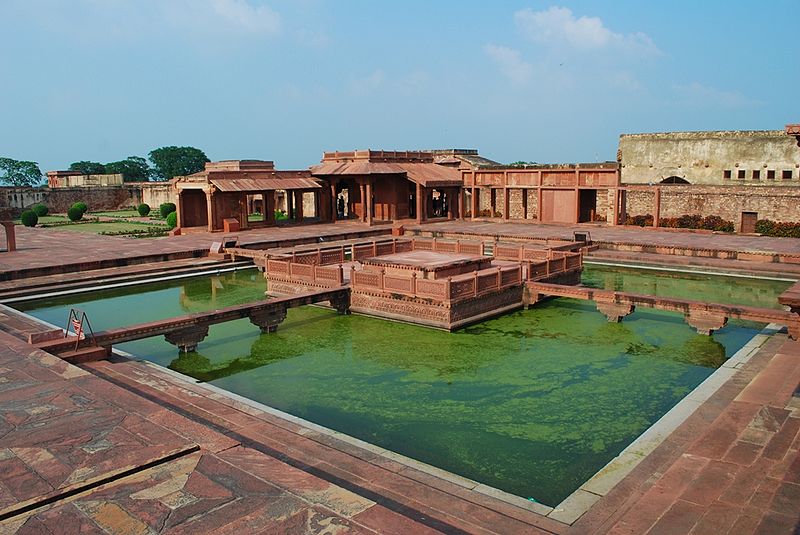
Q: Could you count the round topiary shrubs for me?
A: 7